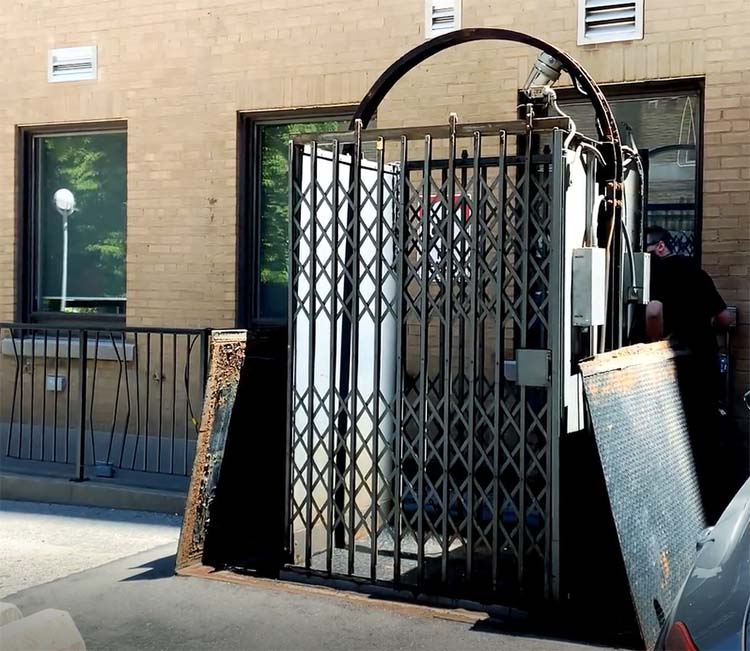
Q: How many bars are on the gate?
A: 12